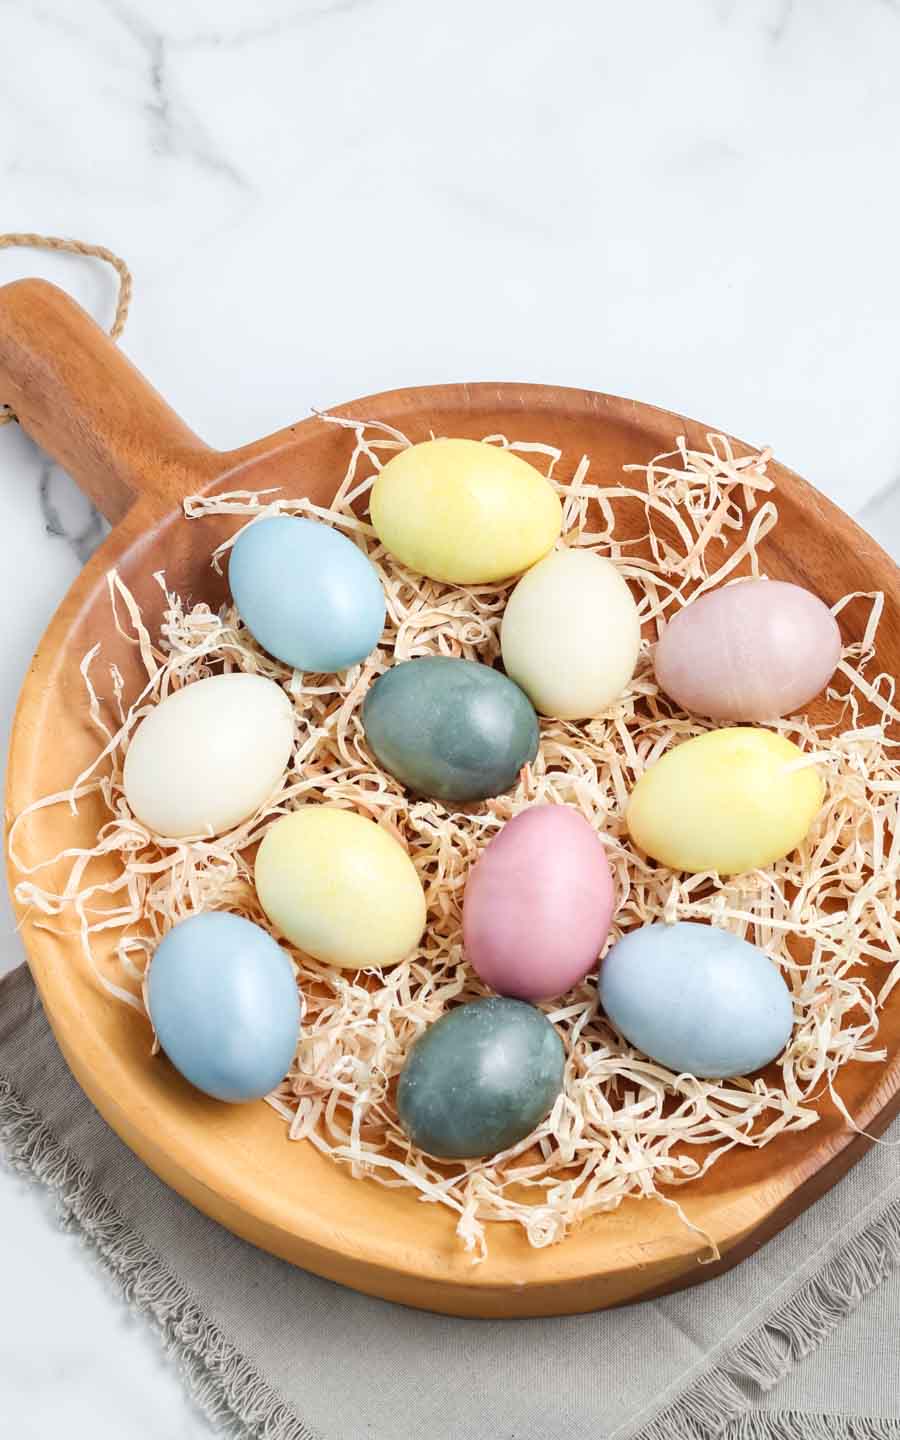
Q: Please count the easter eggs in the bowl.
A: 12